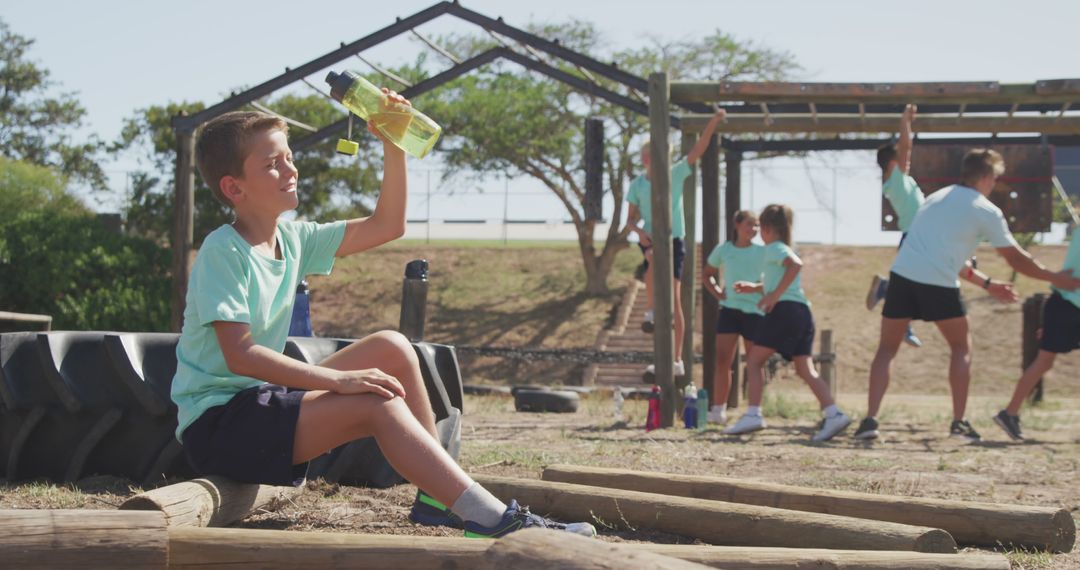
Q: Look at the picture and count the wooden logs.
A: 6